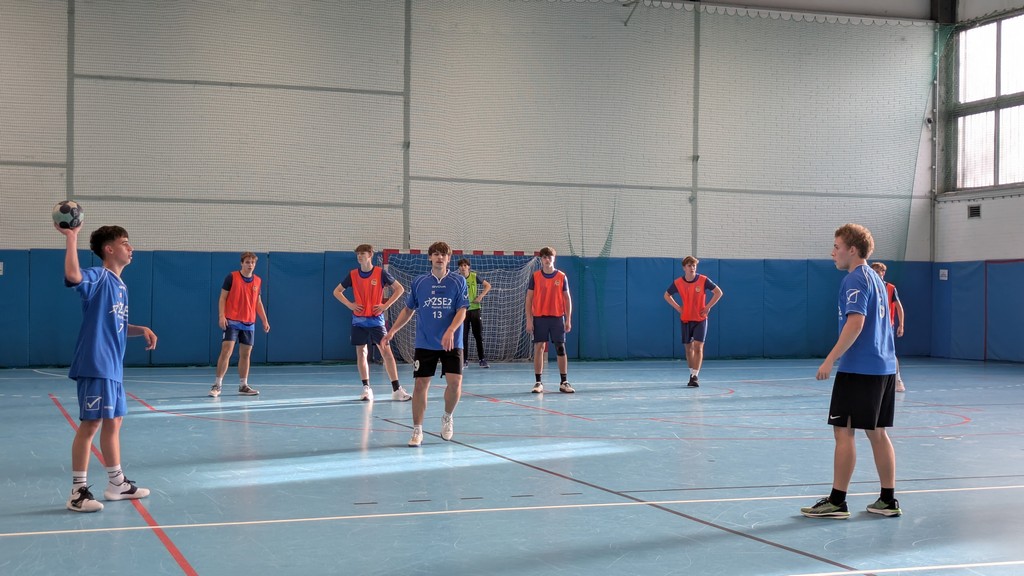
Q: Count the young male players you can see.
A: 9